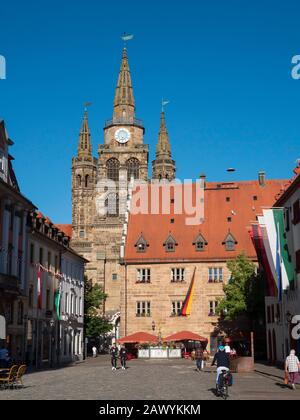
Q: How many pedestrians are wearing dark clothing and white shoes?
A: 2